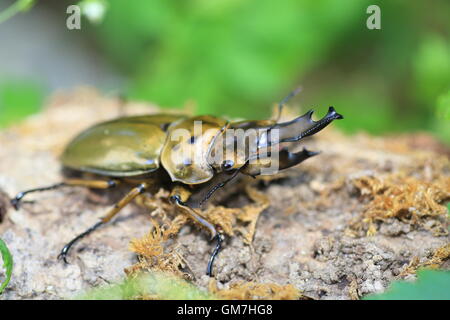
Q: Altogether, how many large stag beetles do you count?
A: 1